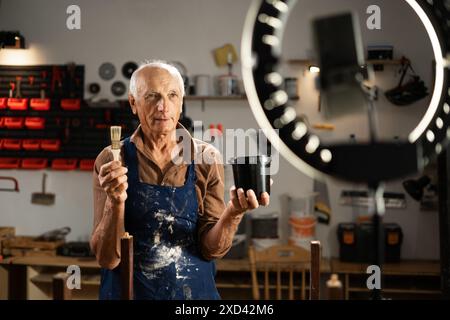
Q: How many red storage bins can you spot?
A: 15